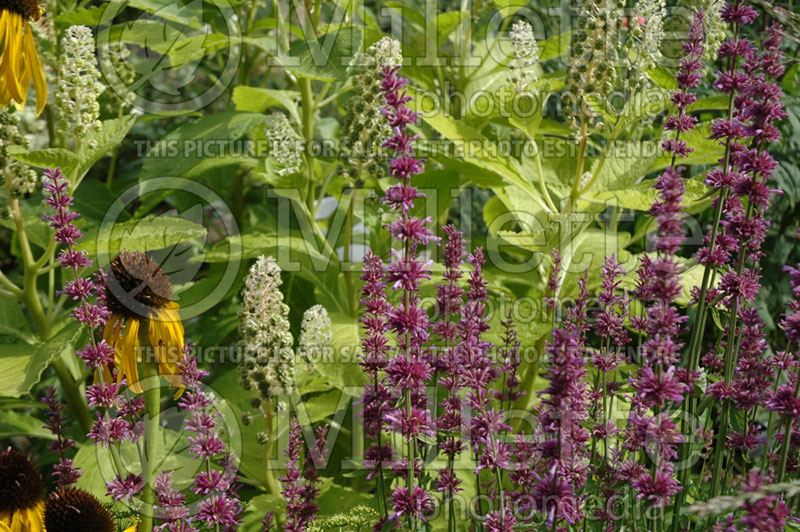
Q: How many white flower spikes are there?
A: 11